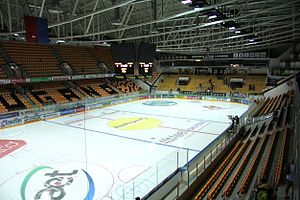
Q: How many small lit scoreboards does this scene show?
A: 2